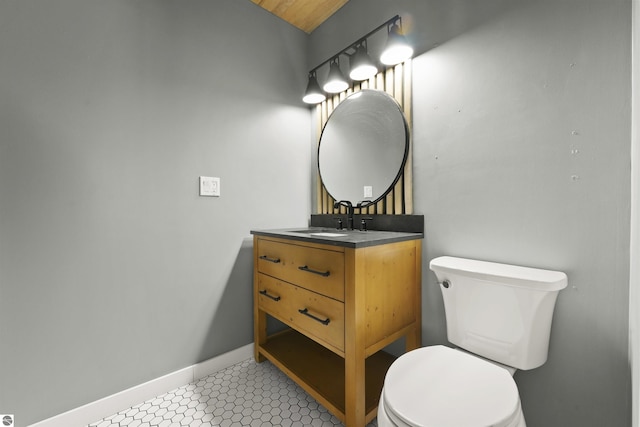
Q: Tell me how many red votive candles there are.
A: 0